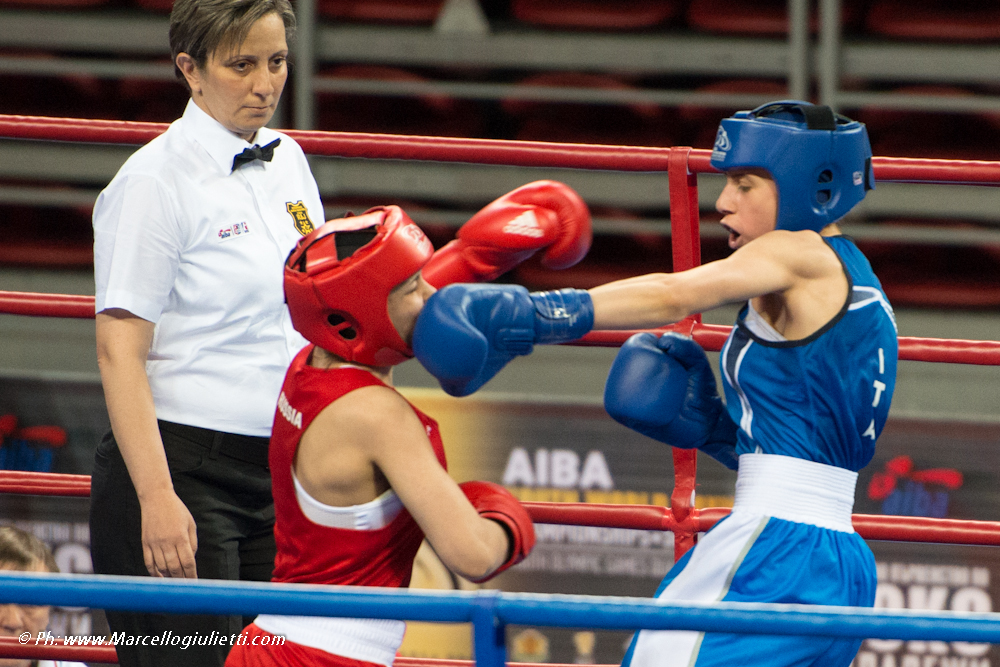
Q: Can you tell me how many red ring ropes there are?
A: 4